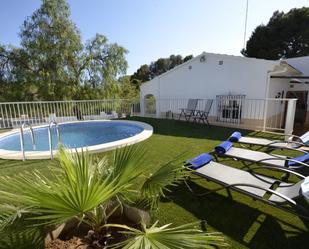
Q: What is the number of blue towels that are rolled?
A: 3